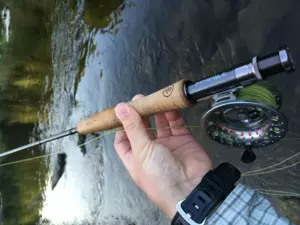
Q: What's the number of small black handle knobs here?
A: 1